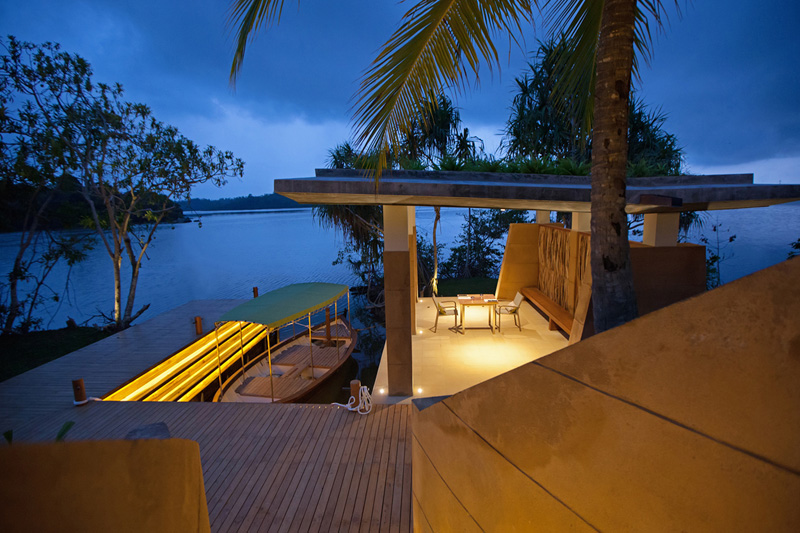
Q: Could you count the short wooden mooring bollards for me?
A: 4